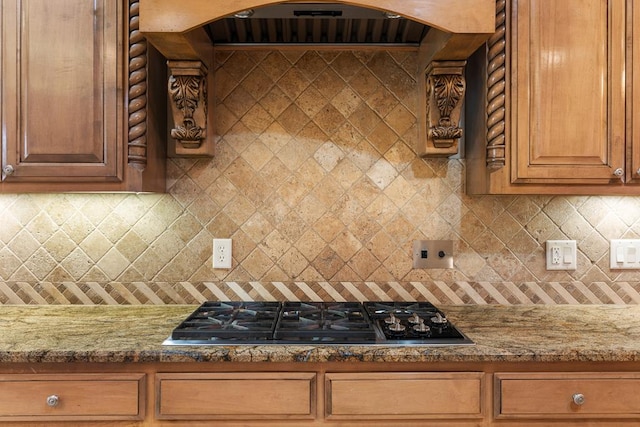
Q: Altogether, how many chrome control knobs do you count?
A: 5